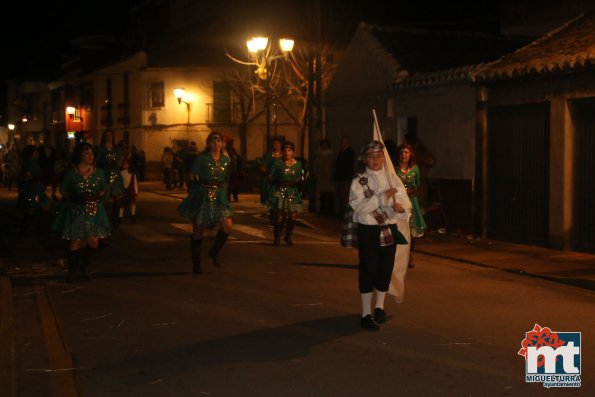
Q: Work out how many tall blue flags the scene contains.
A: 0